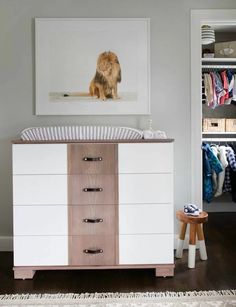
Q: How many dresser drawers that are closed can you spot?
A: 4